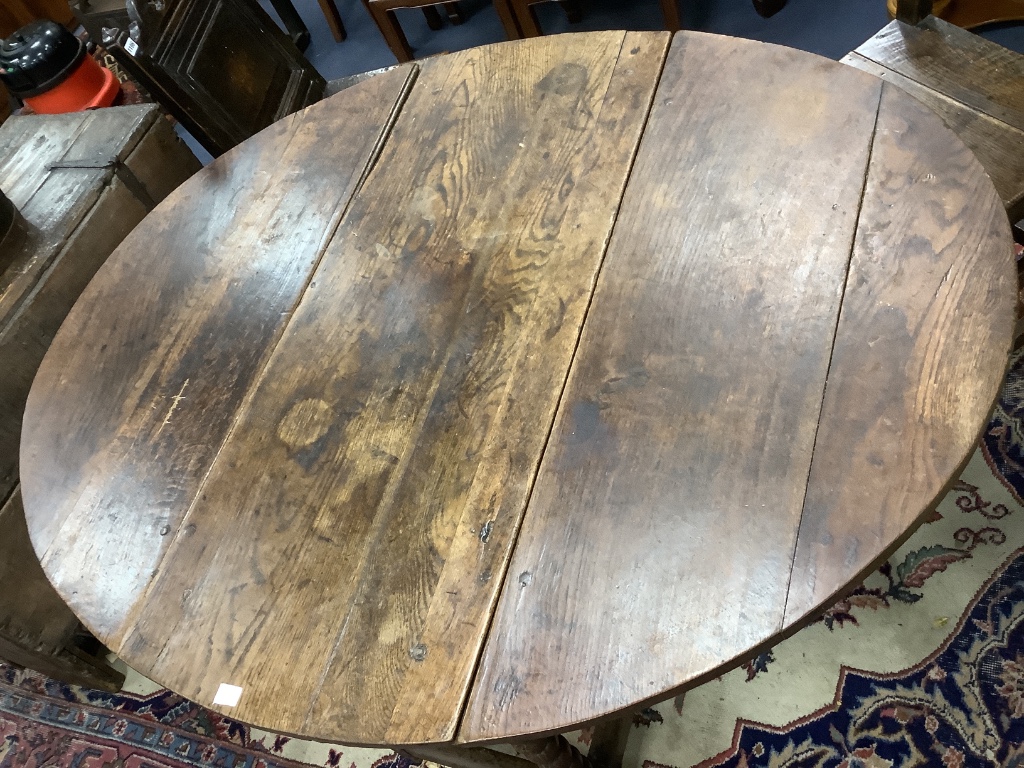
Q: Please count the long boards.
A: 4